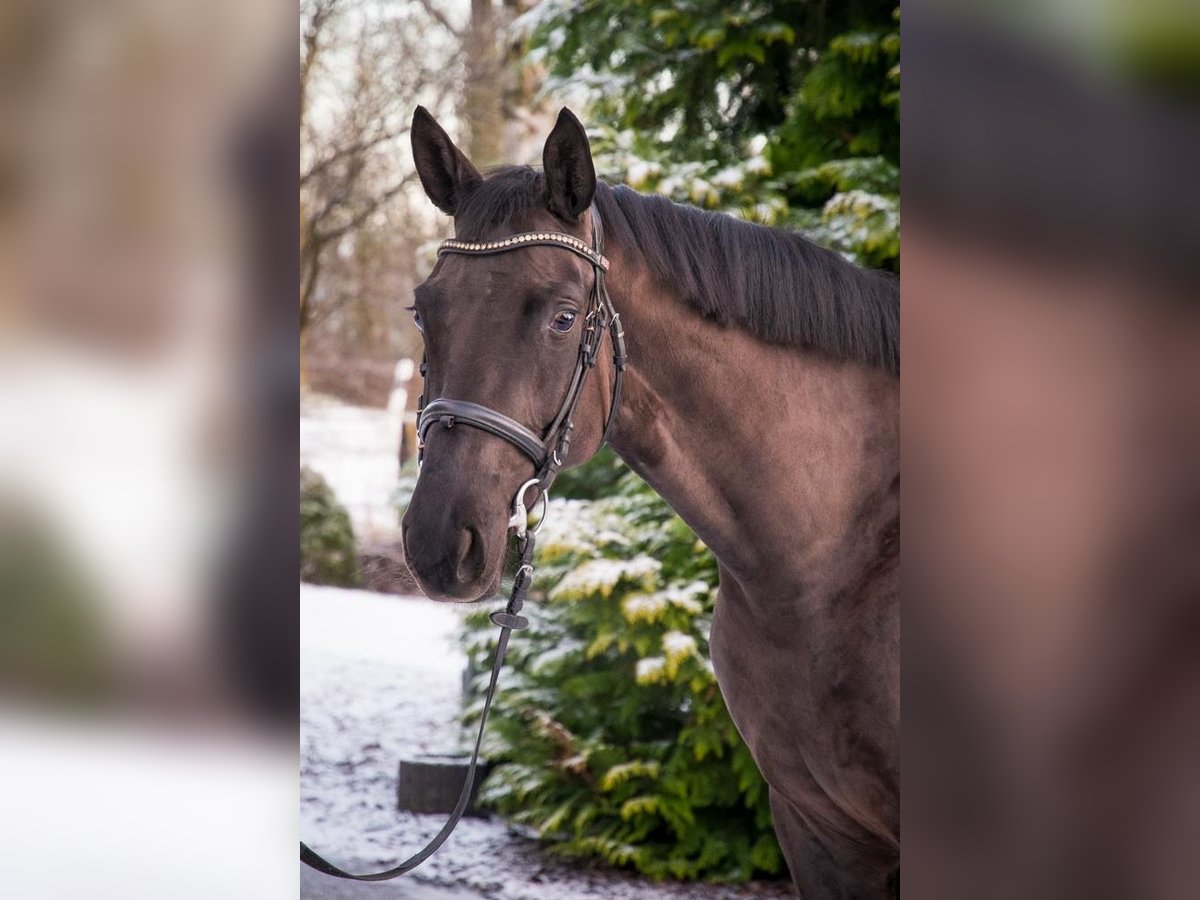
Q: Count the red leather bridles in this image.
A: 0